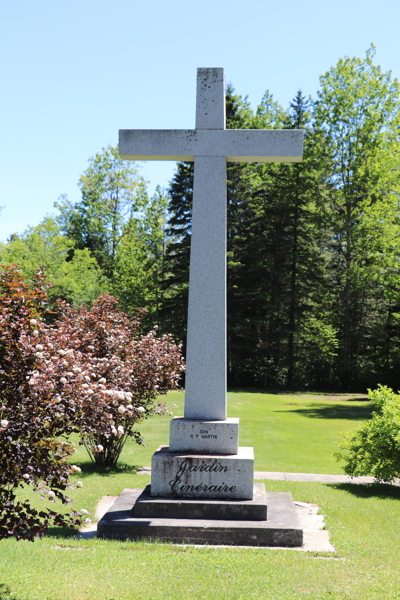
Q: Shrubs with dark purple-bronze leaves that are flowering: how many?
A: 2